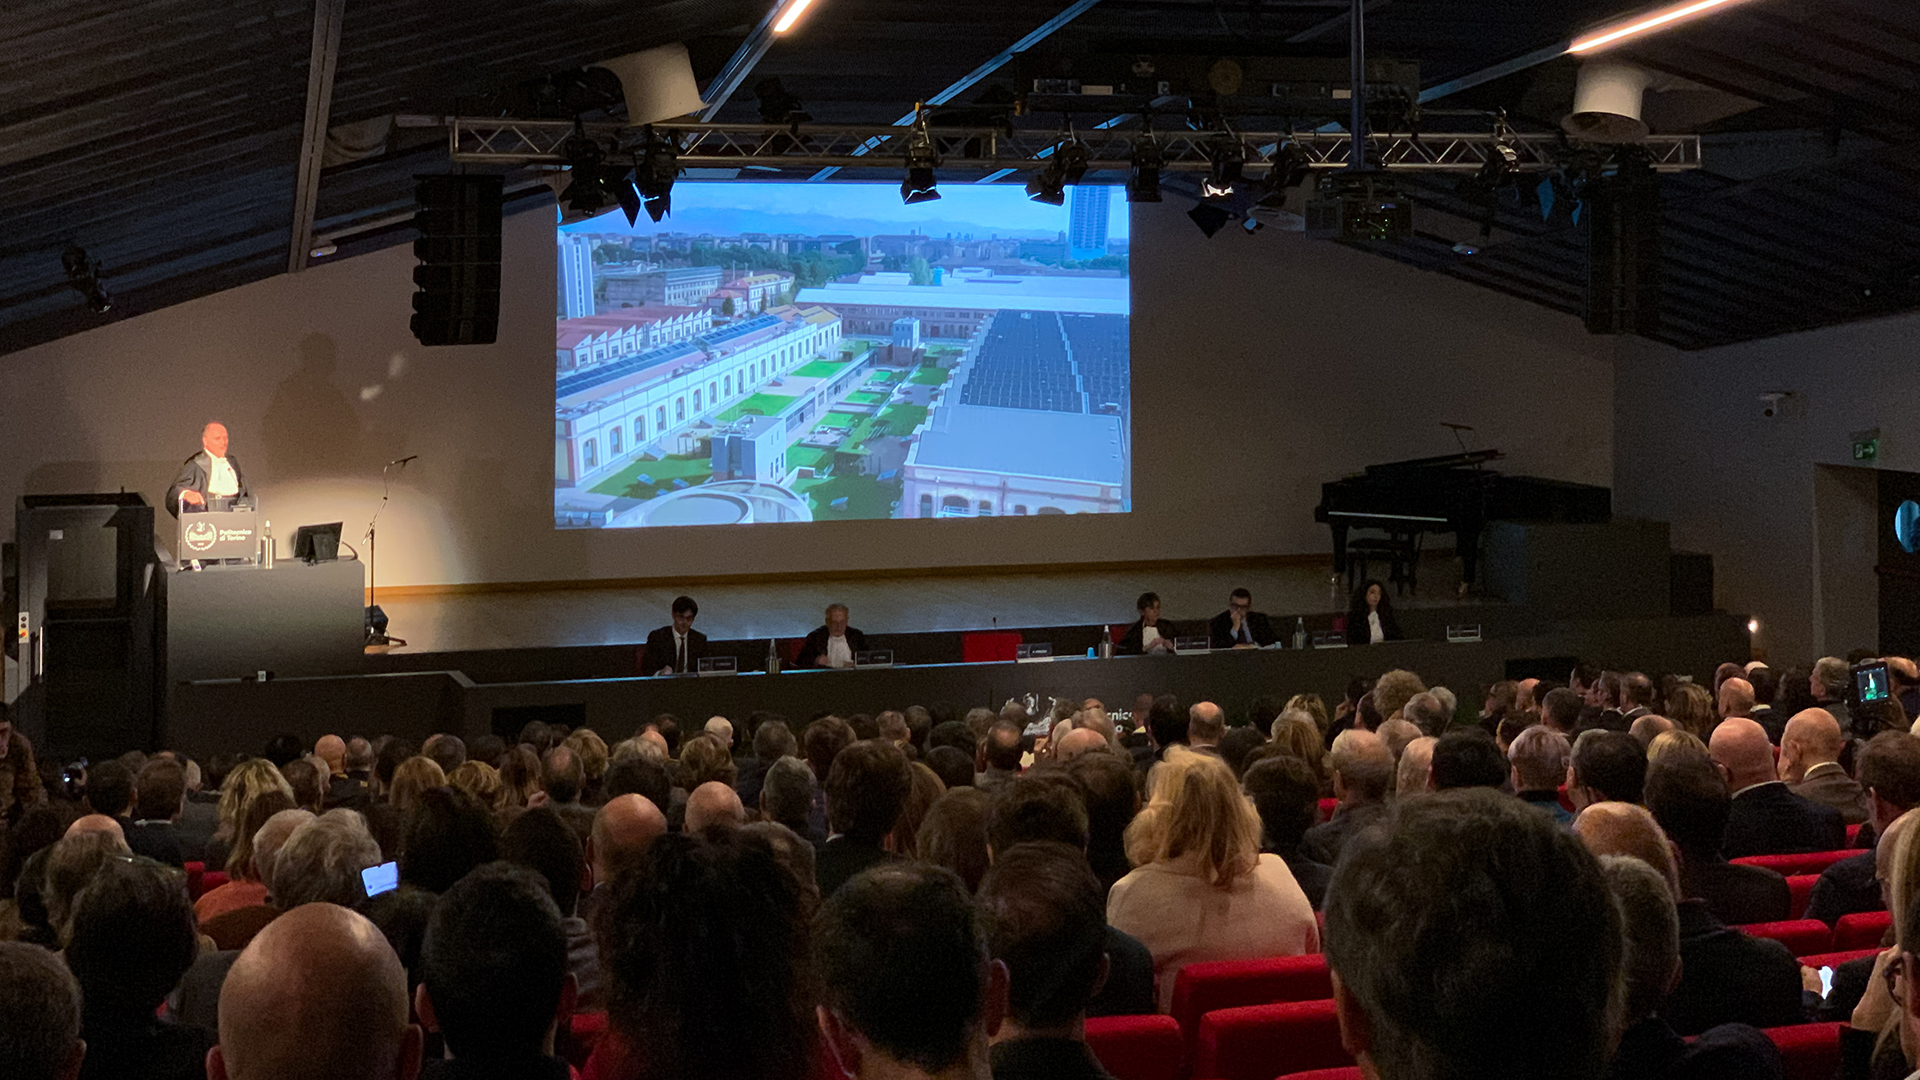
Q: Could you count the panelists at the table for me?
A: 5